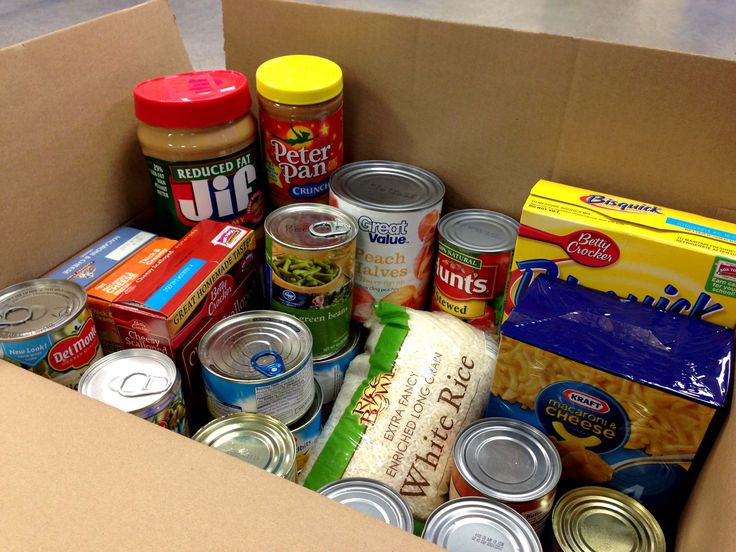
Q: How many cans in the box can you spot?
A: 13